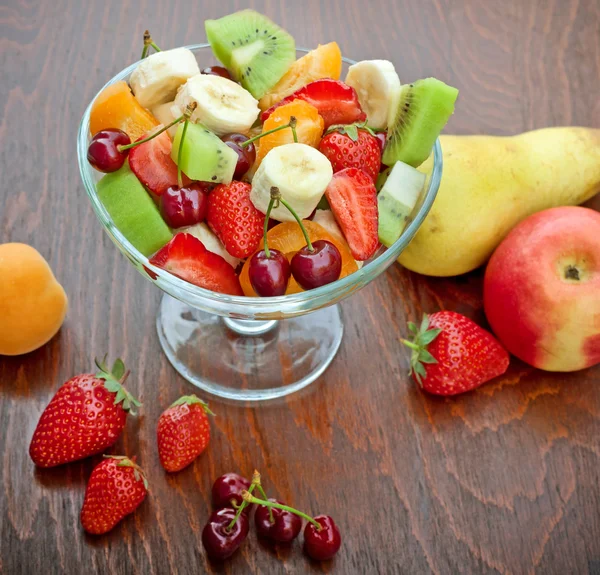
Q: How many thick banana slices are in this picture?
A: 4